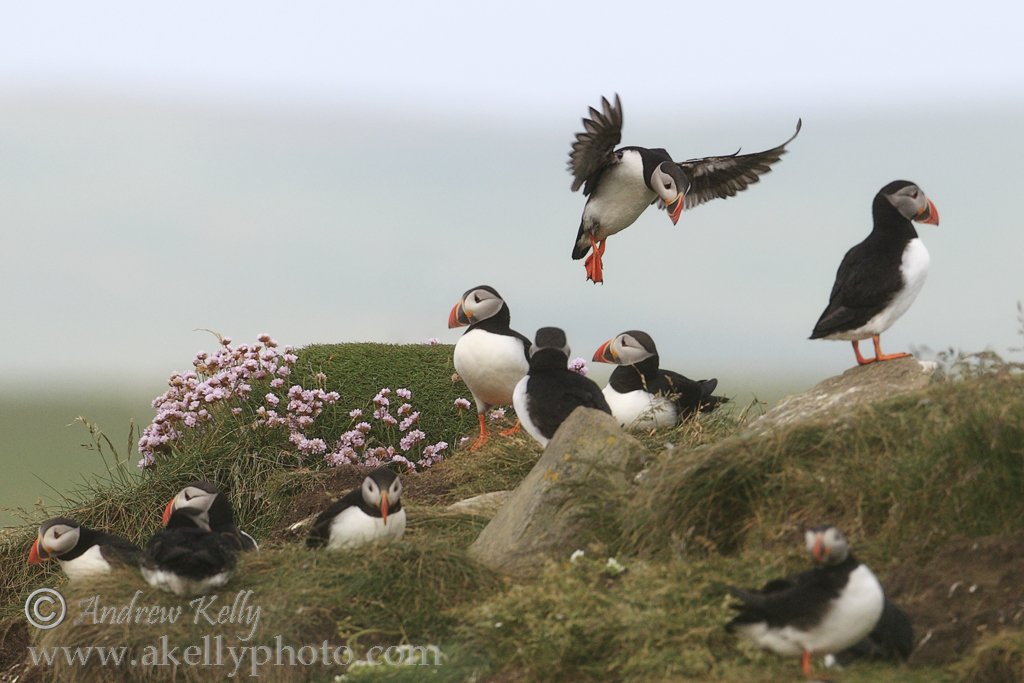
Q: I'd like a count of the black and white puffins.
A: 10